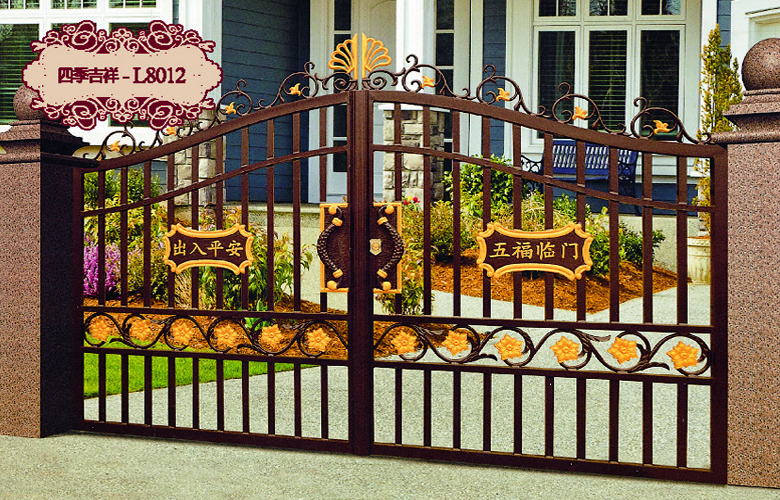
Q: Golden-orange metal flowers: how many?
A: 12